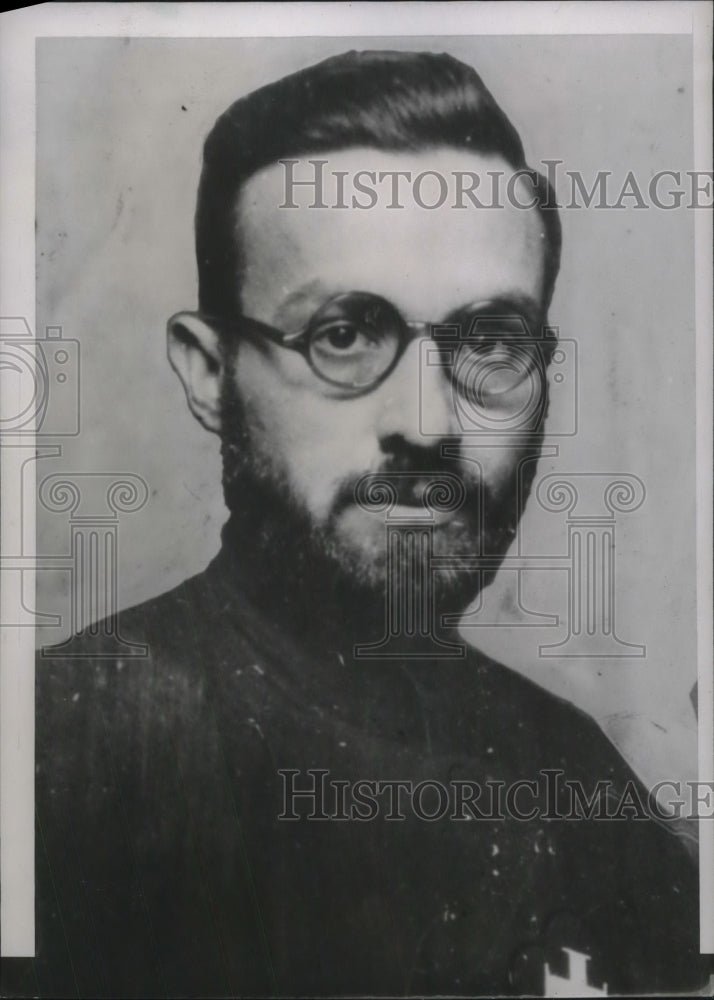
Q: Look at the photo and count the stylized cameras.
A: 2